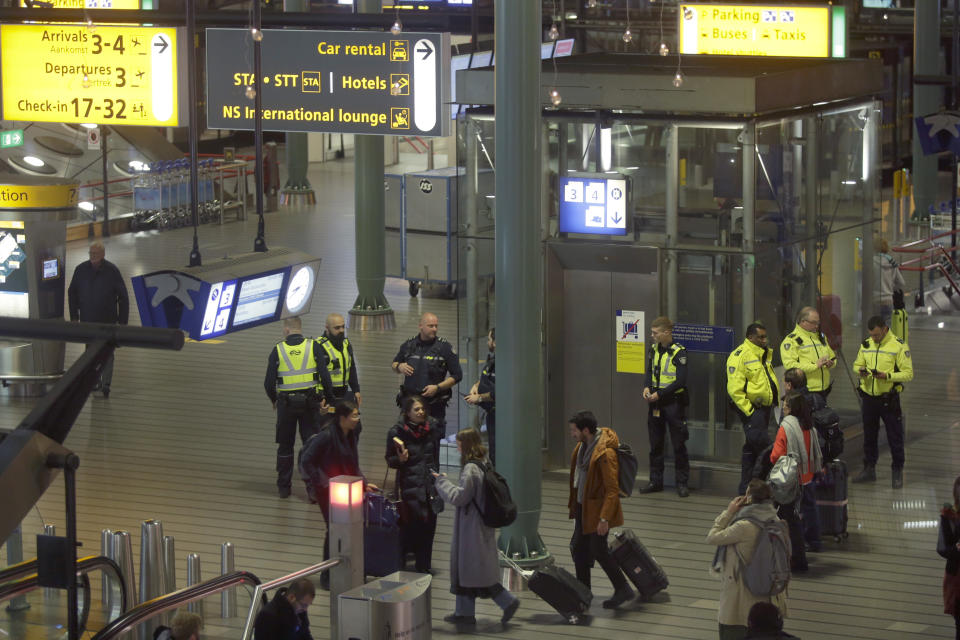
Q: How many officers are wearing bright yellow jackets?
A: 3